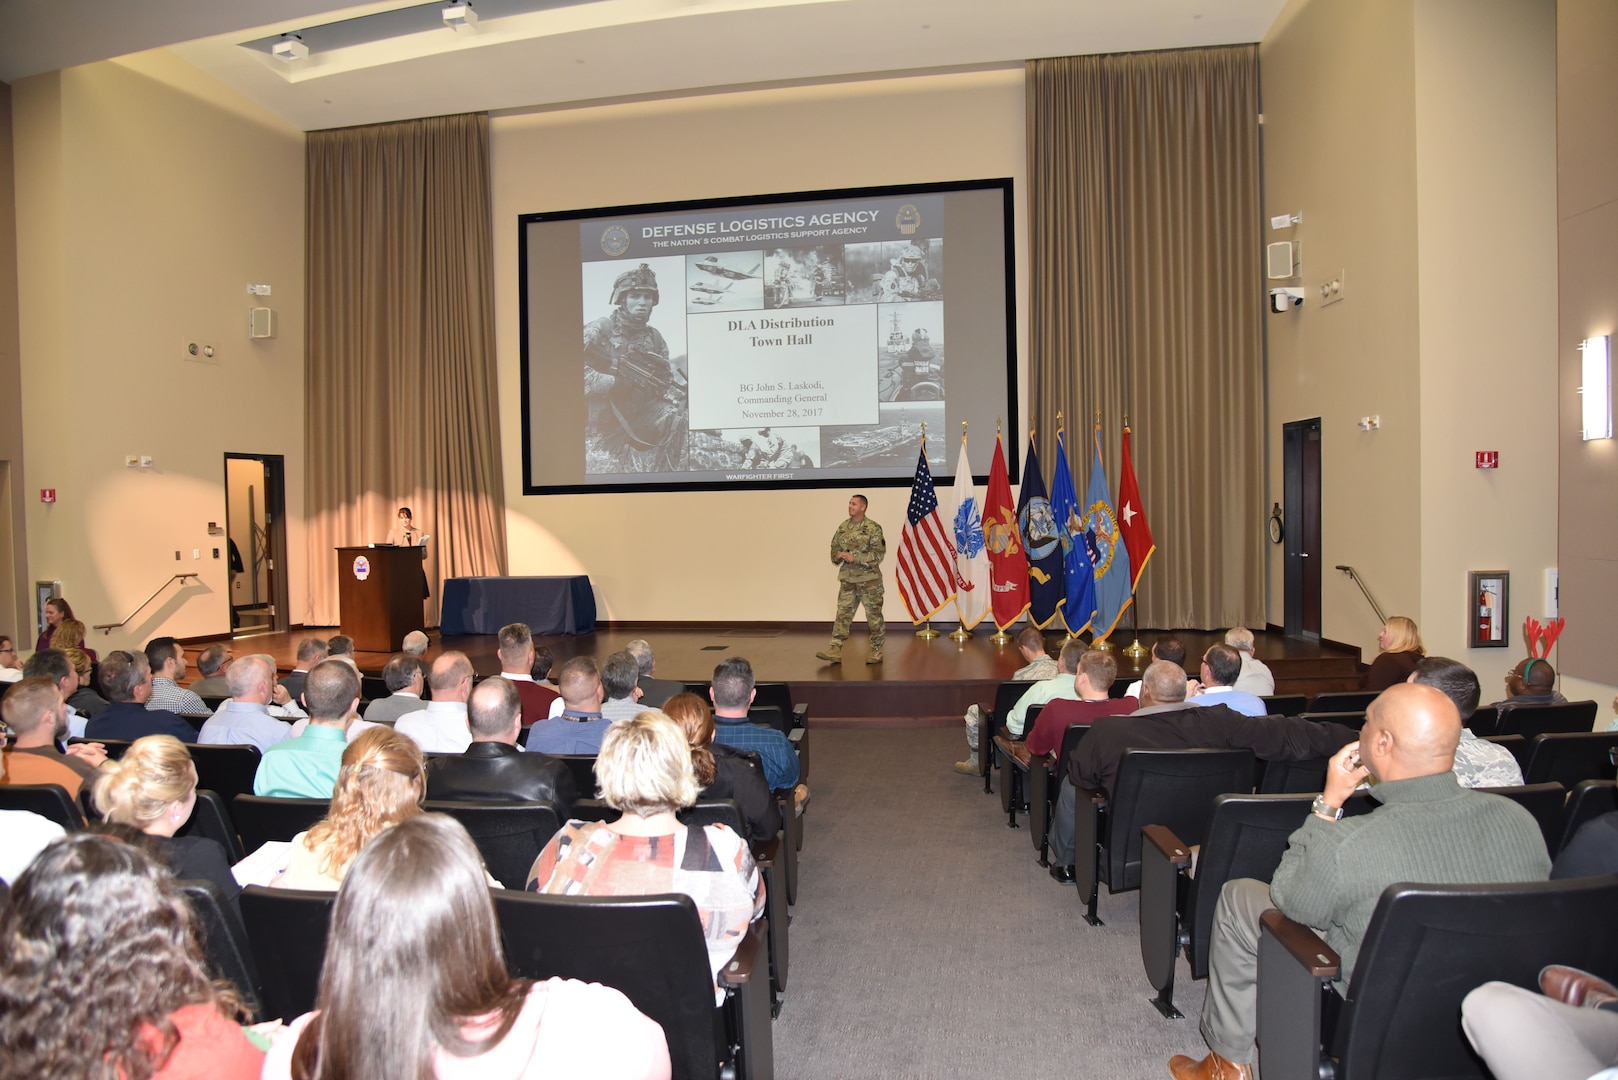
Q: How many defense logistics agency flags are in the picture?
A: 1